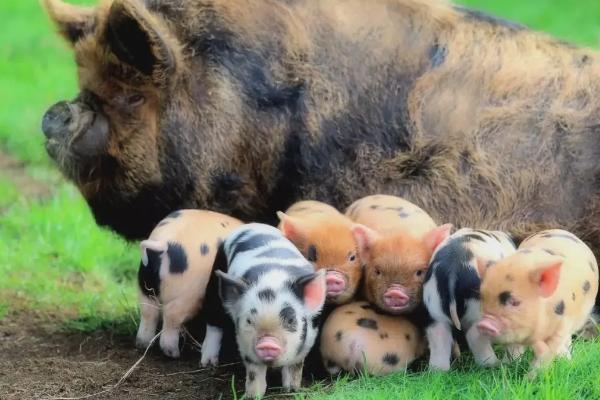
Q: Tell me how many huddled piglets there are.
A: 7